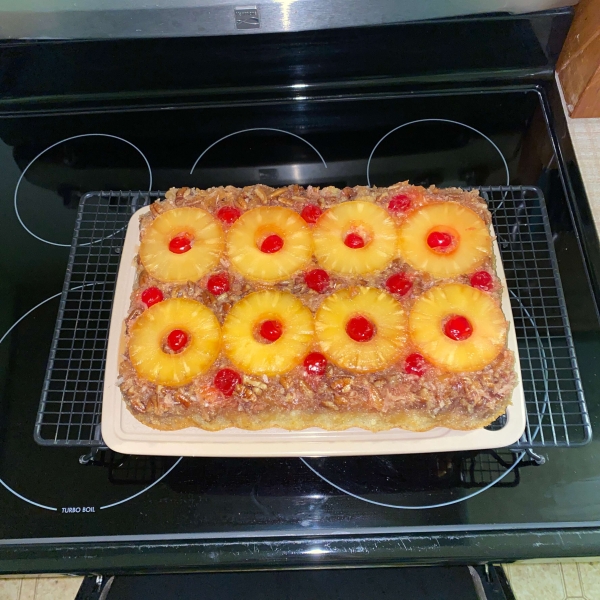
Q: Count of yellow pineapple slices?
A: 8